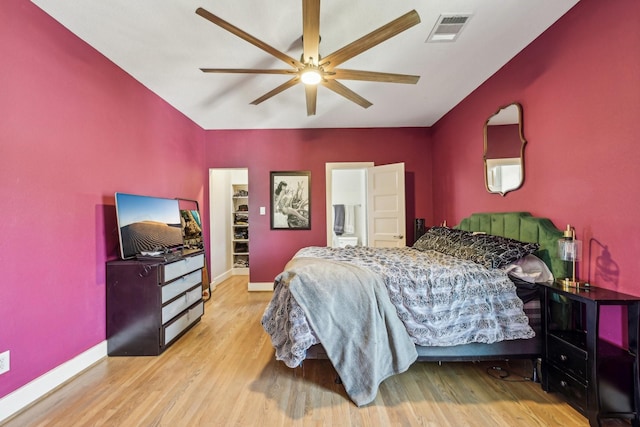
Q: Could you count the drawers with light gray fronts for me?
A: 4